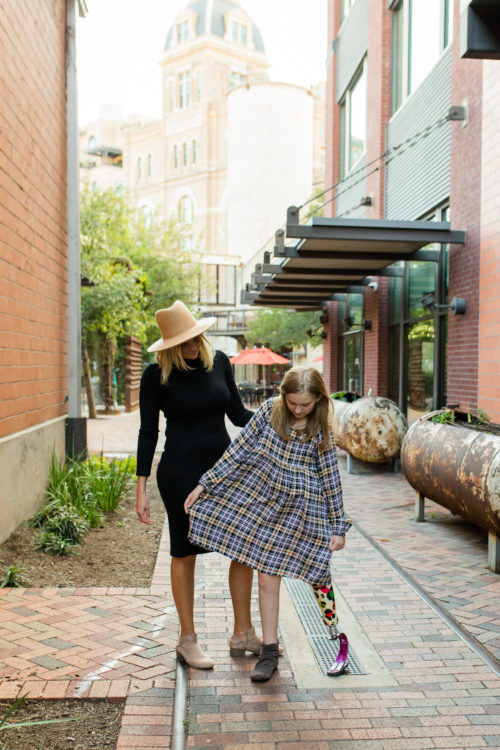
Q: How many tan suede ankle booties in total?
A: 2